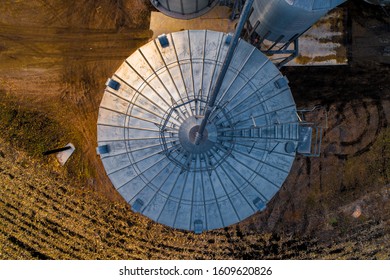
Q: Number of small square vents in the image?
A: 8